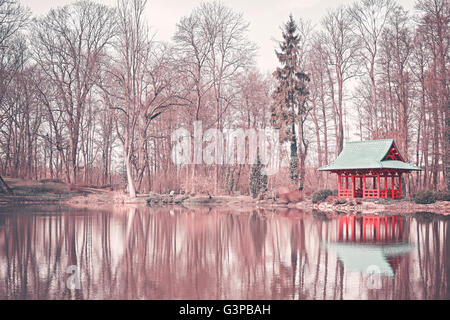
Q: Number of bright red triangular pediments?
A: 1